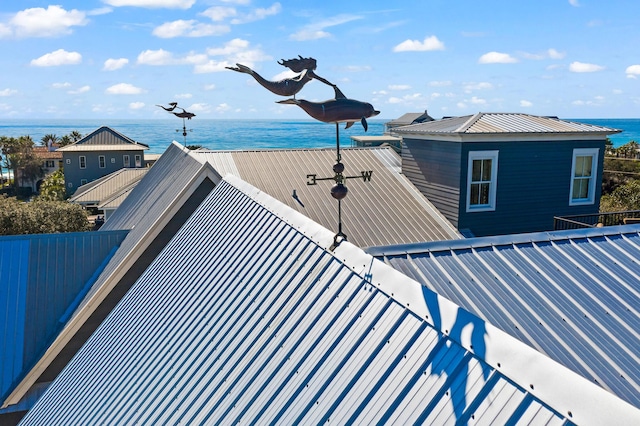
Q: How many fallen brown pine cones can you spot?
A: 0